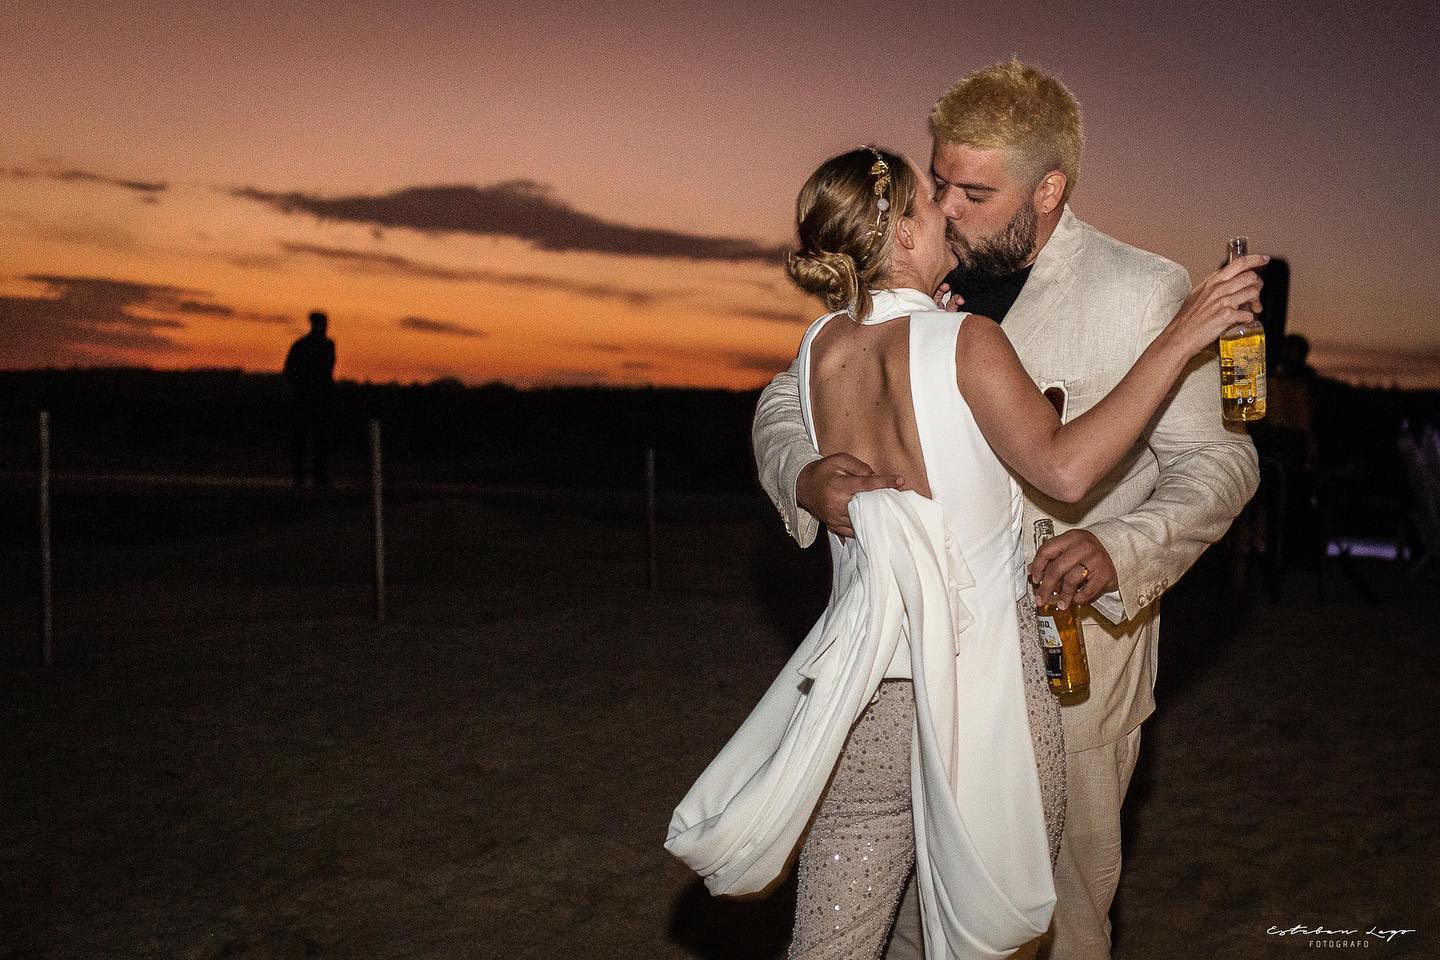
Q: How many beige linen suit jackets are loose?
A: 1